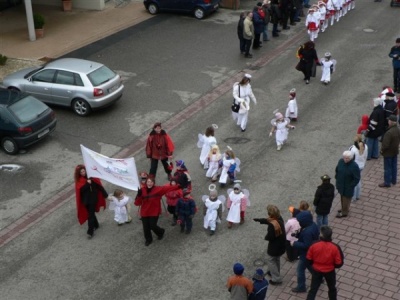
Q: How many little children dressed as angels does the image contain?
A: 9